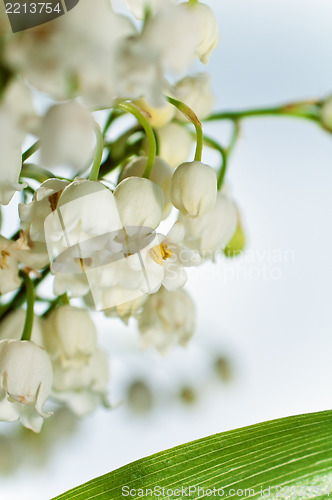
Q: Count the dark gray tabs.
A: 2